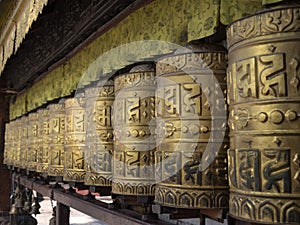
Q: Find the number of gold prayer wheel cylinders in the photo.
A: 12